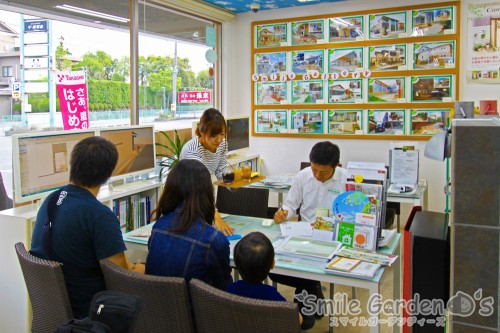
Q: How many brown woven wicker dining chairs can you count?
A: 3